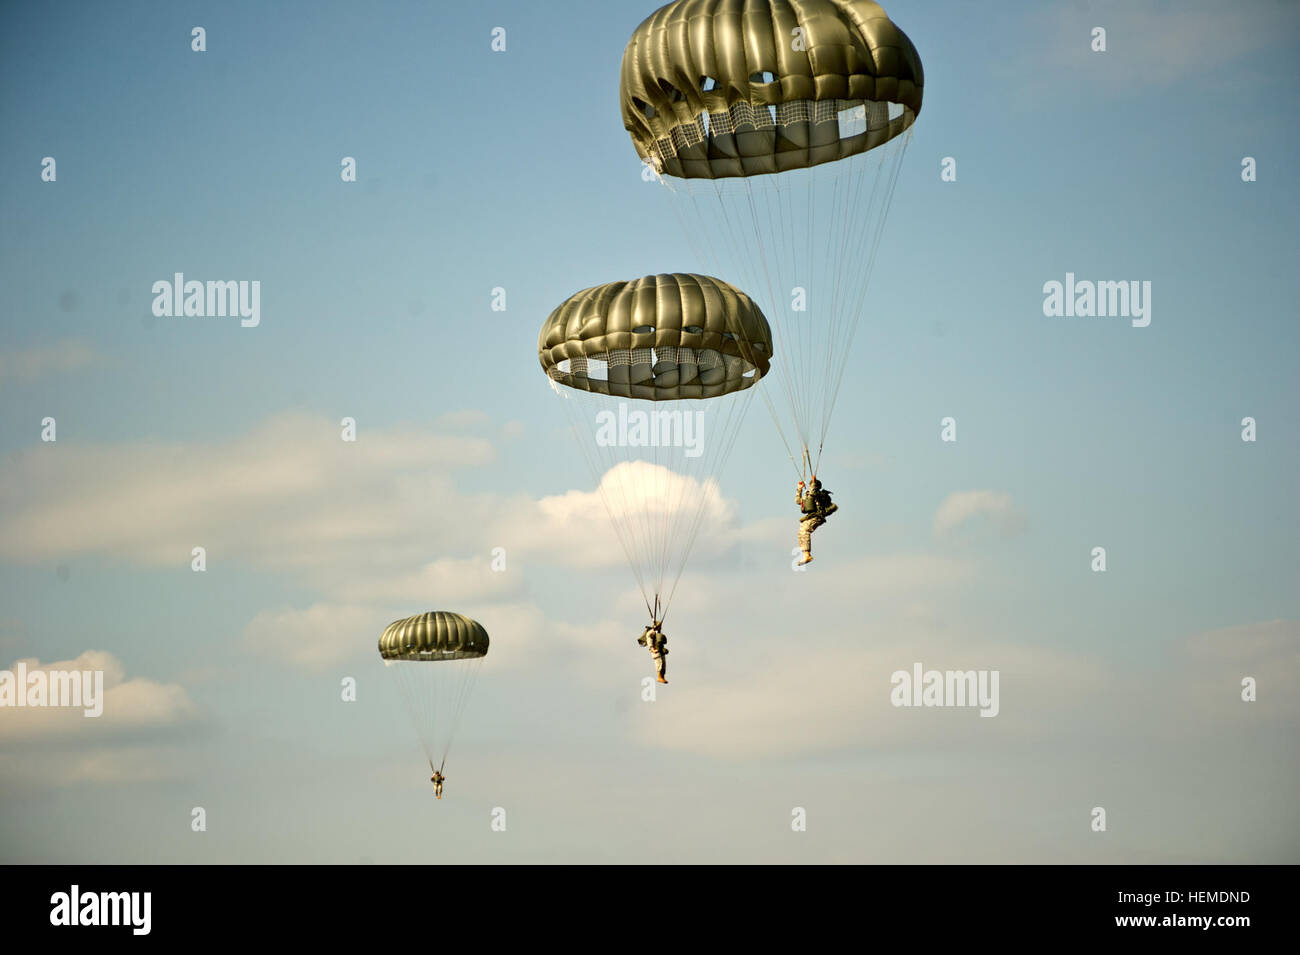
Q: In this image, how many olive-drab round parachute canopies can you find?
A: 3